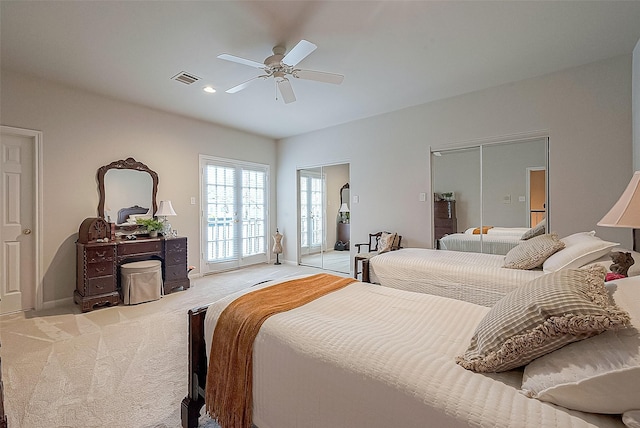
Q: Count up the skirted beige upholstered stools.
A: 1